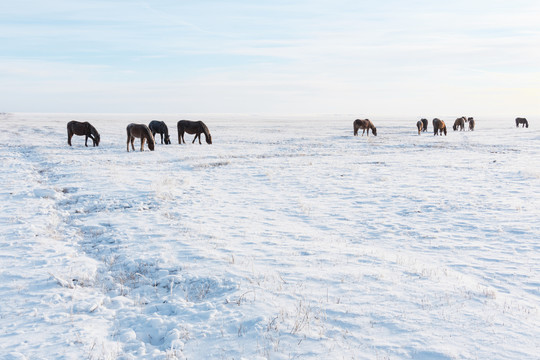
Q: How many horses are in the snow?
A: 11